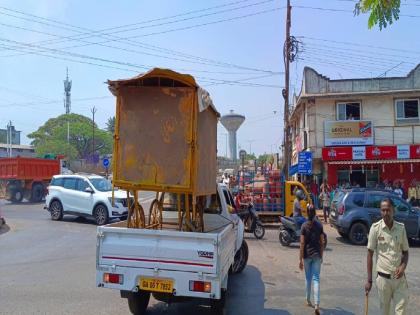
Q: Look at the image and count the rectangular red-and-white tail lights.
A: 2